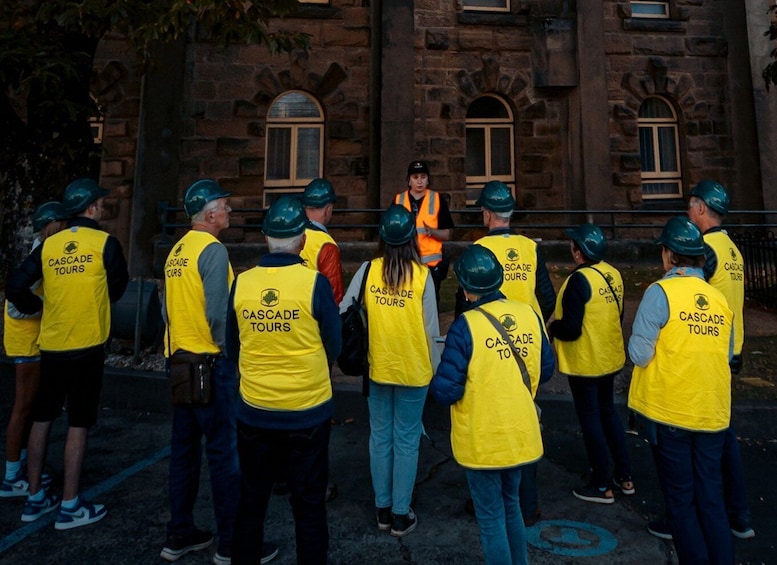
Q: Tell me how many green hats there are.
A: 11